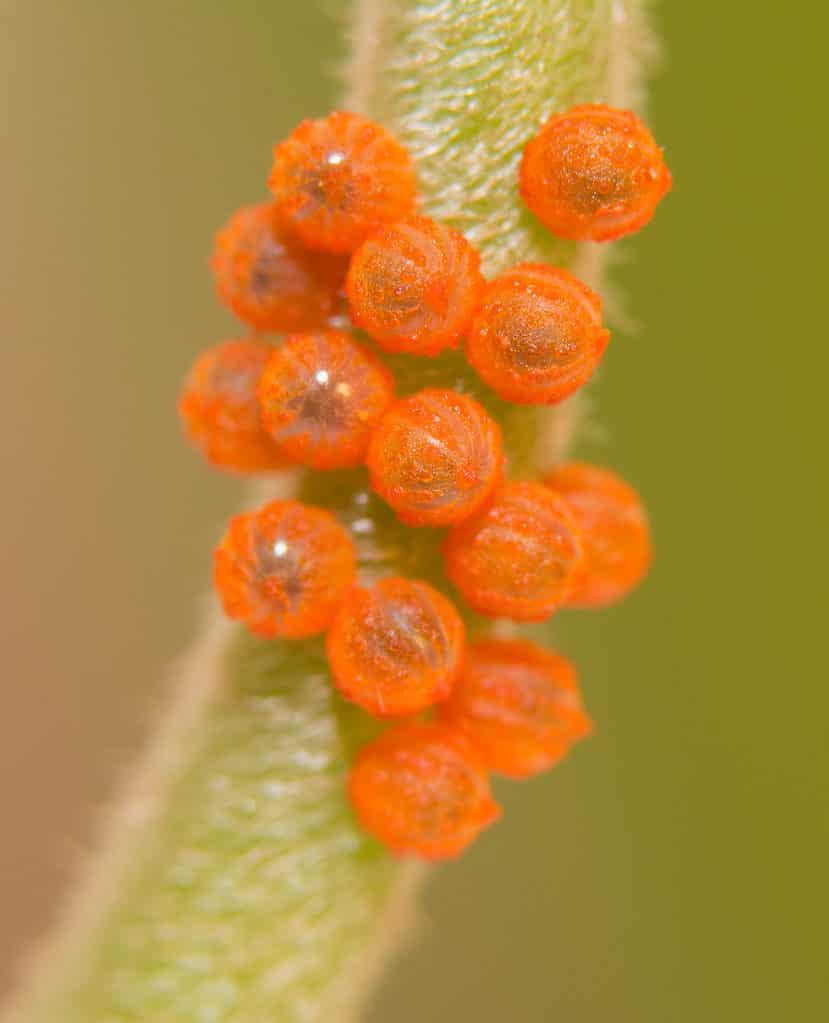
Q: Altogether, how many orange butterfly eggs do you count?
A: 14